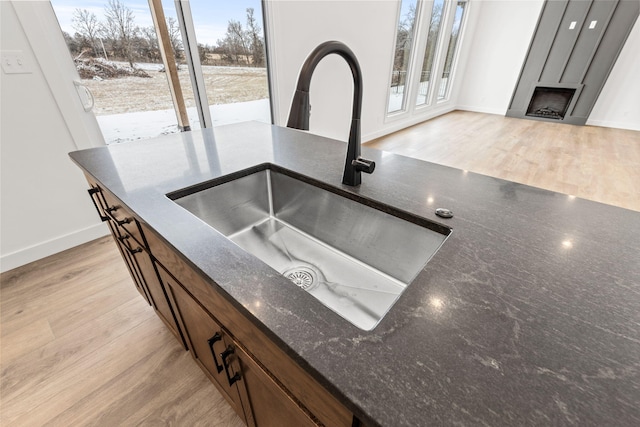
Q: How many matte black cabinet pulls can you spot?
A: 5